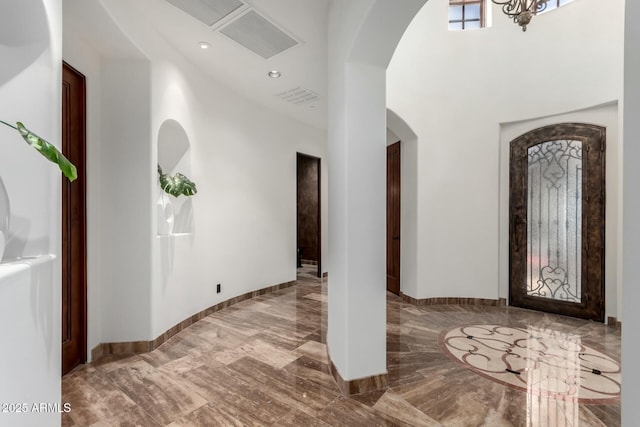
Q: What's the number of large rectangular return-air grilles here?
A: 2